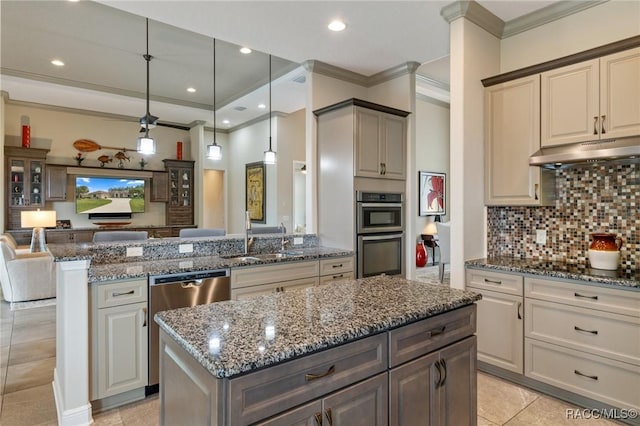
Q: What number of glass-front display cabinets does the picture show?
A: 2